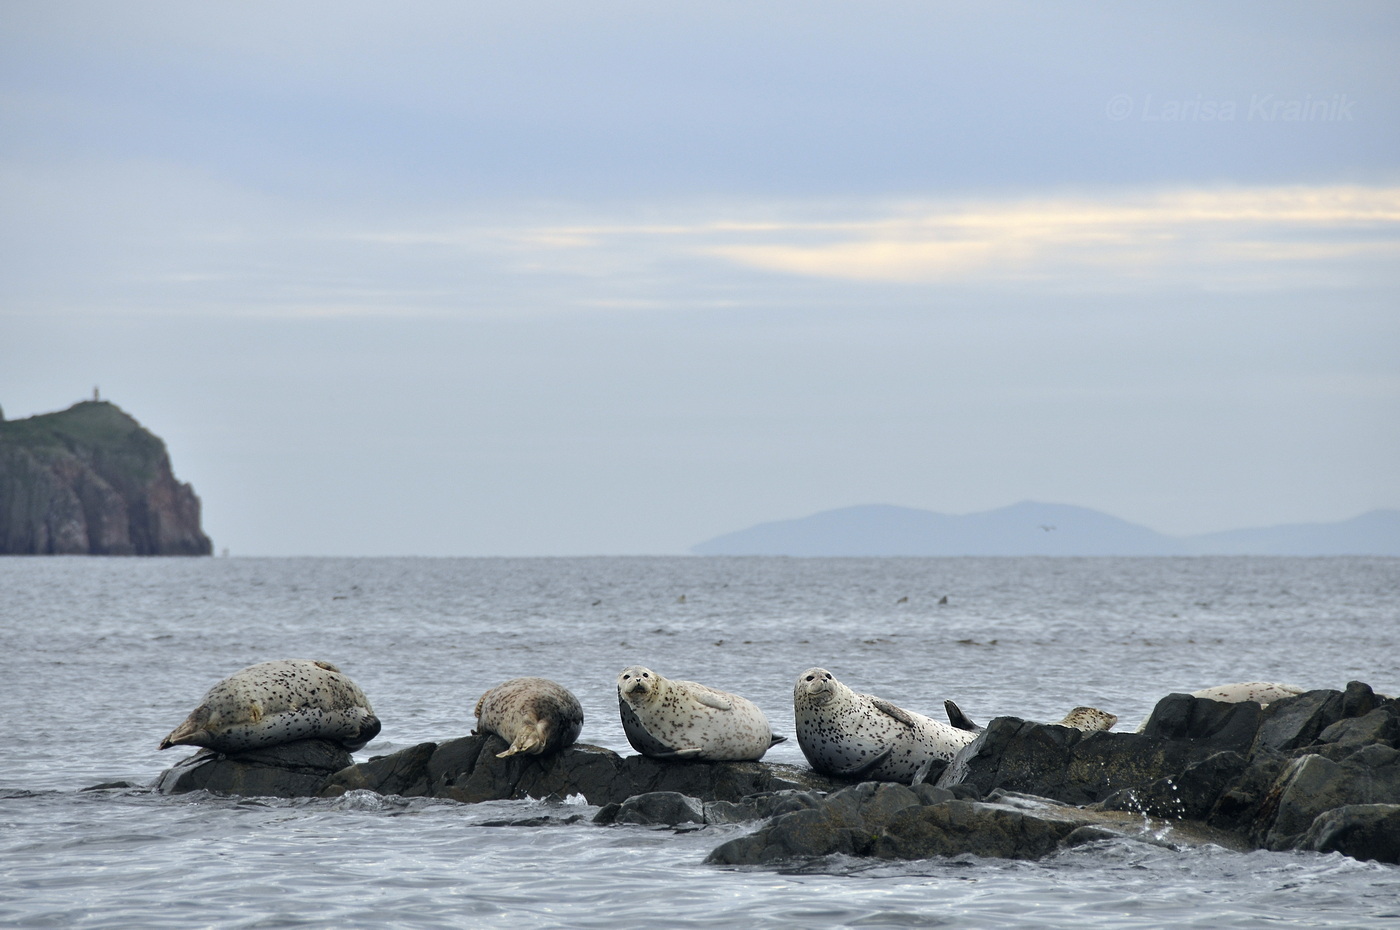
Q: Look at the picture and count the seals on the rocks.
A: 6